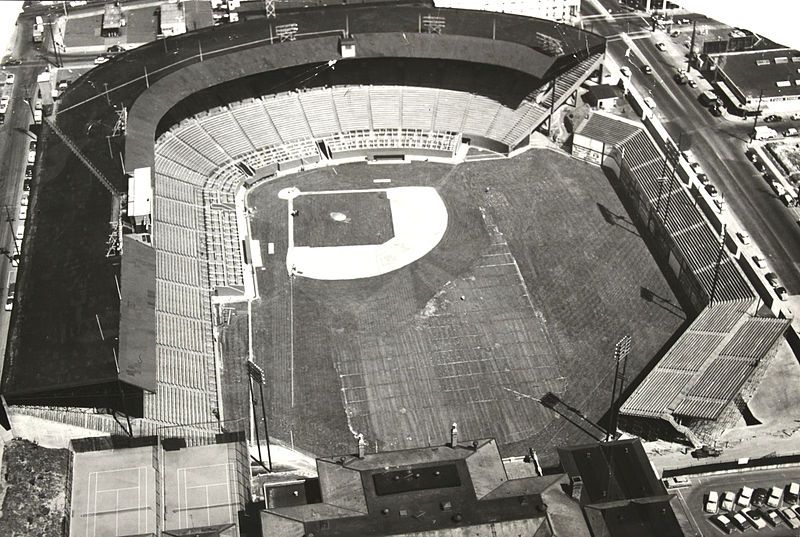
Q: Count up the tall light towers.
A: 4